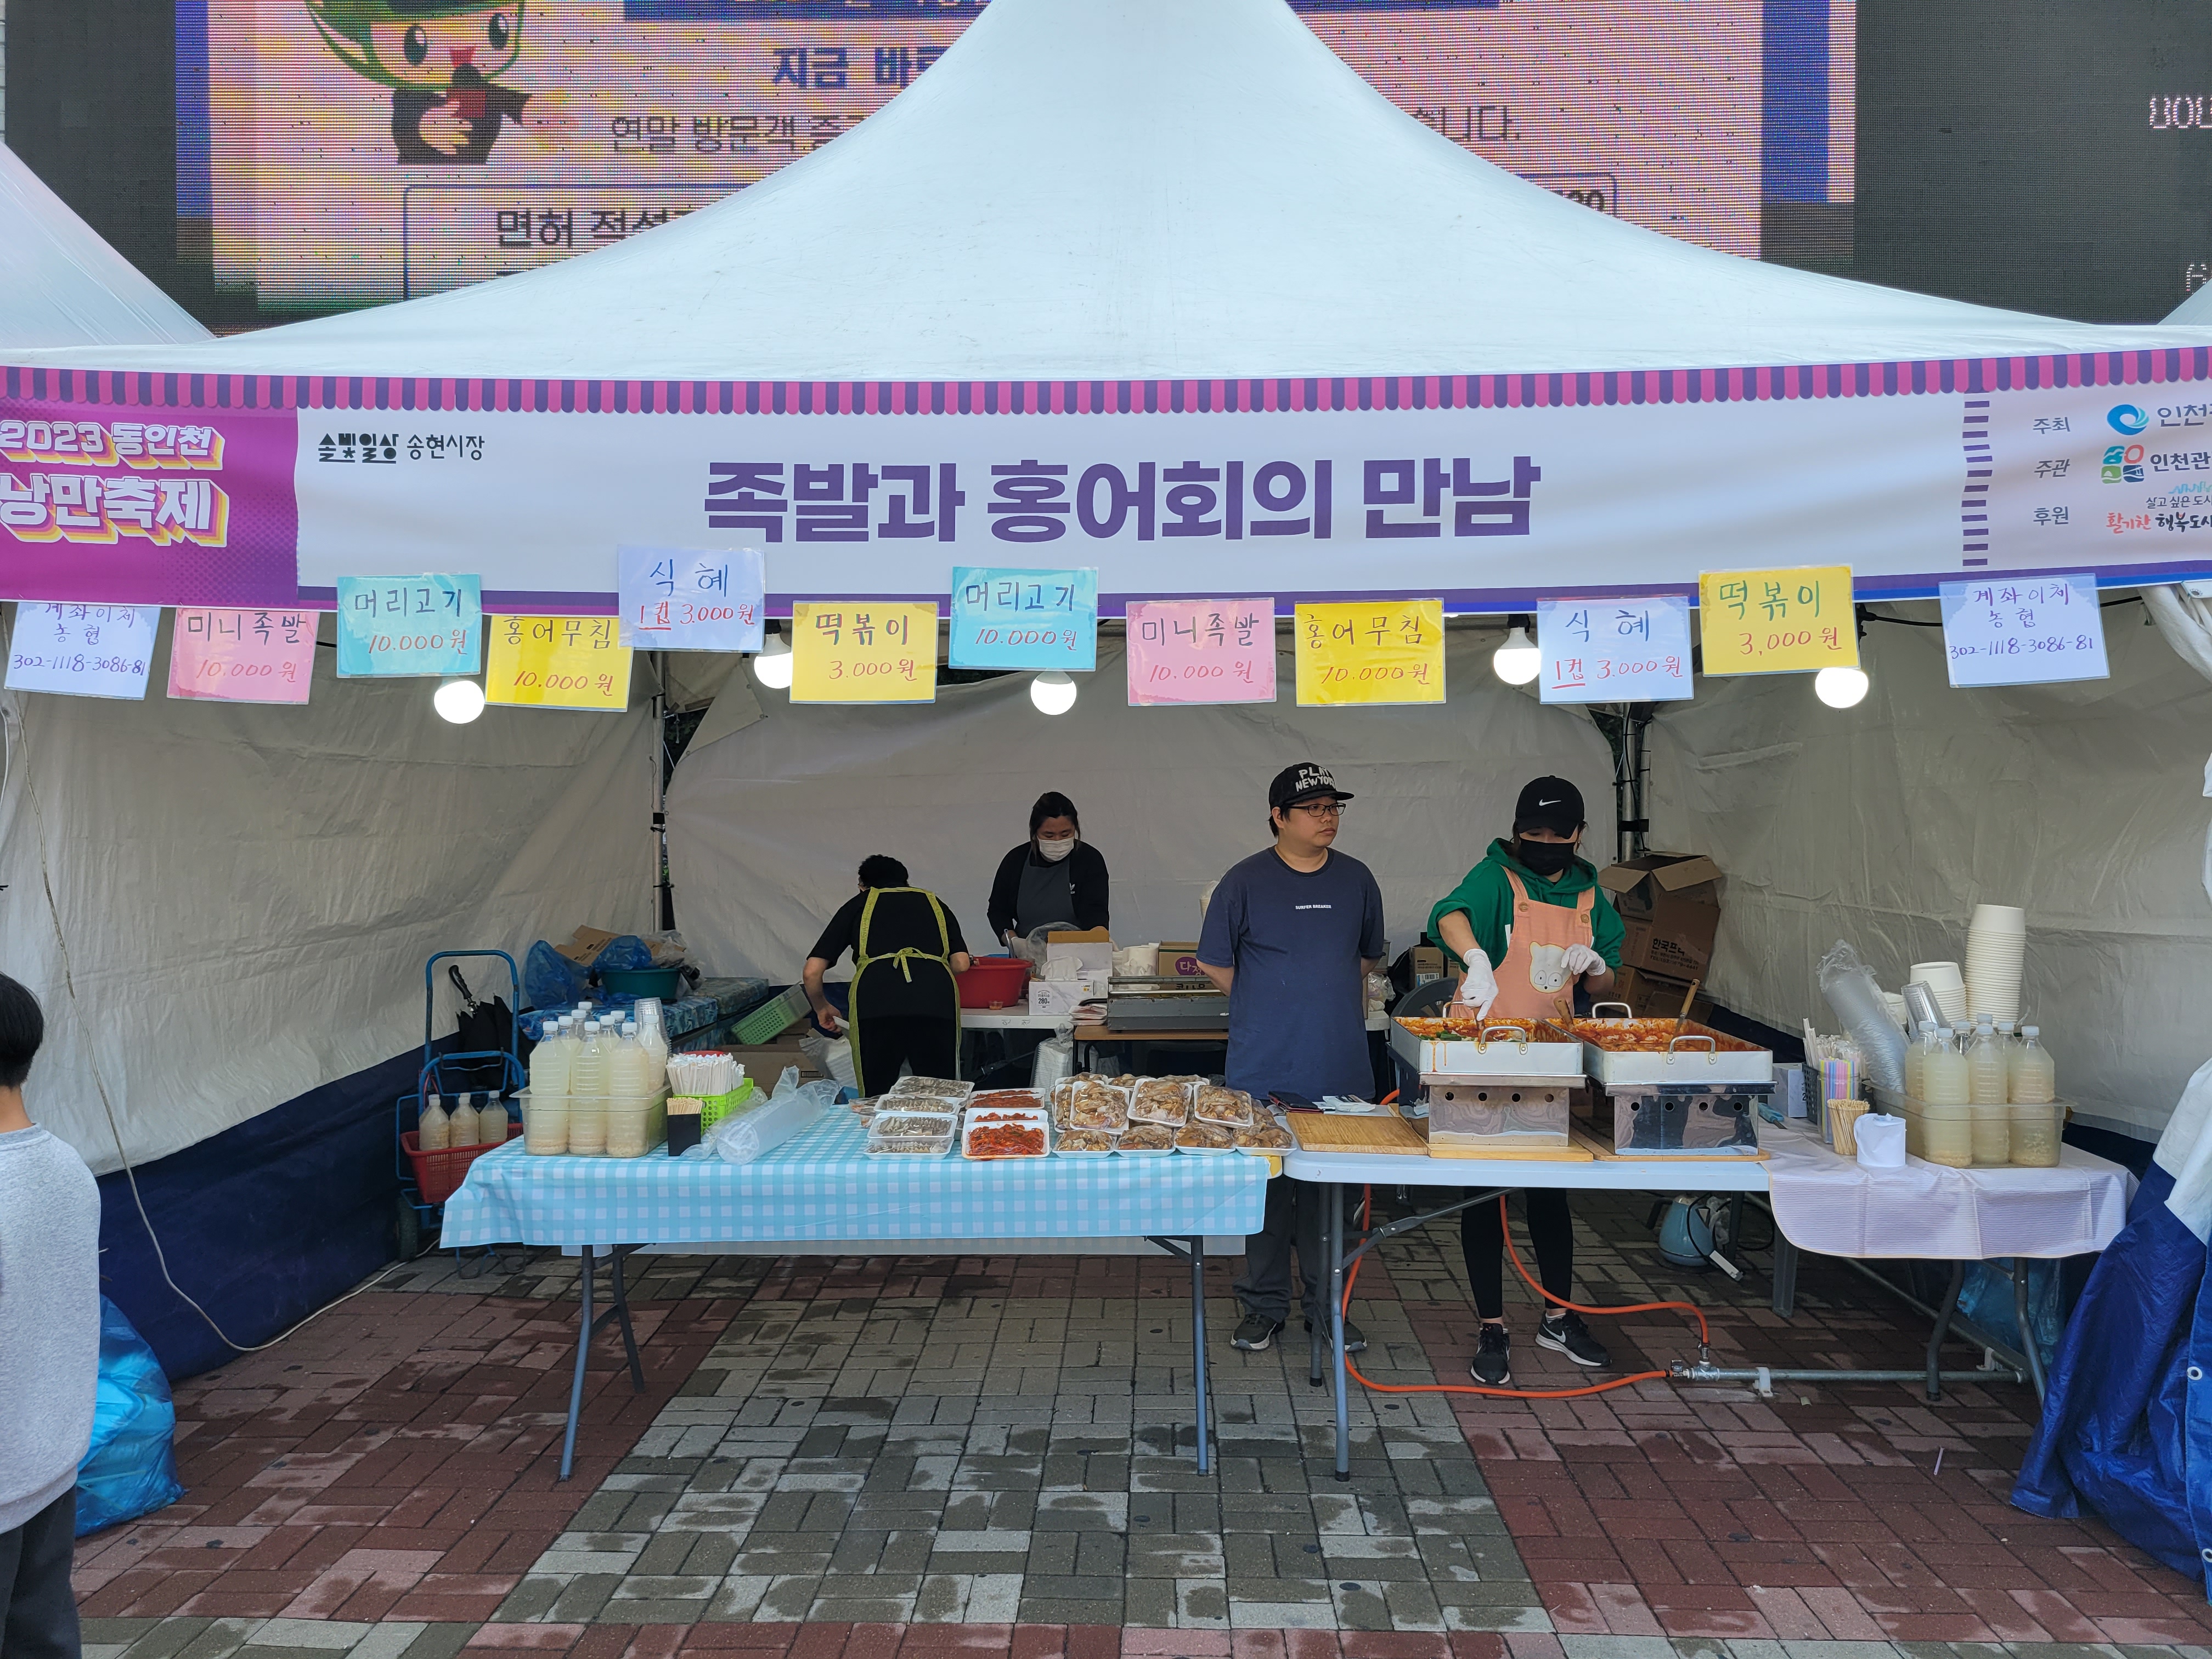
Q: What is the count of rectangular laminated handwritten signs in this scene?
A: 12